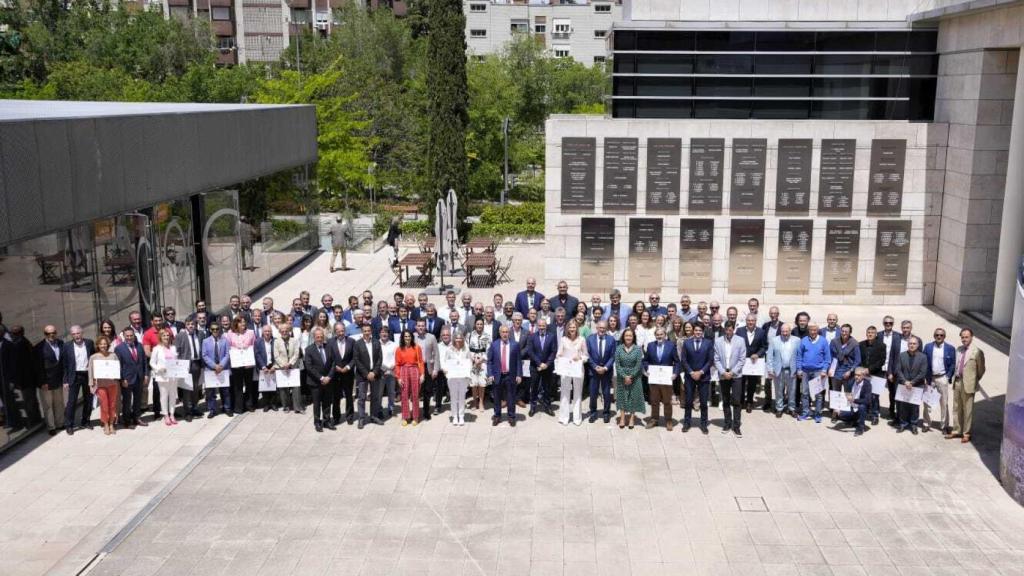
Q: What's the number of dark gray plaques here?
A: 15